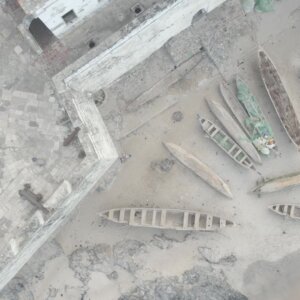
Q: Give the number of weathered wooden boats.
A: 9